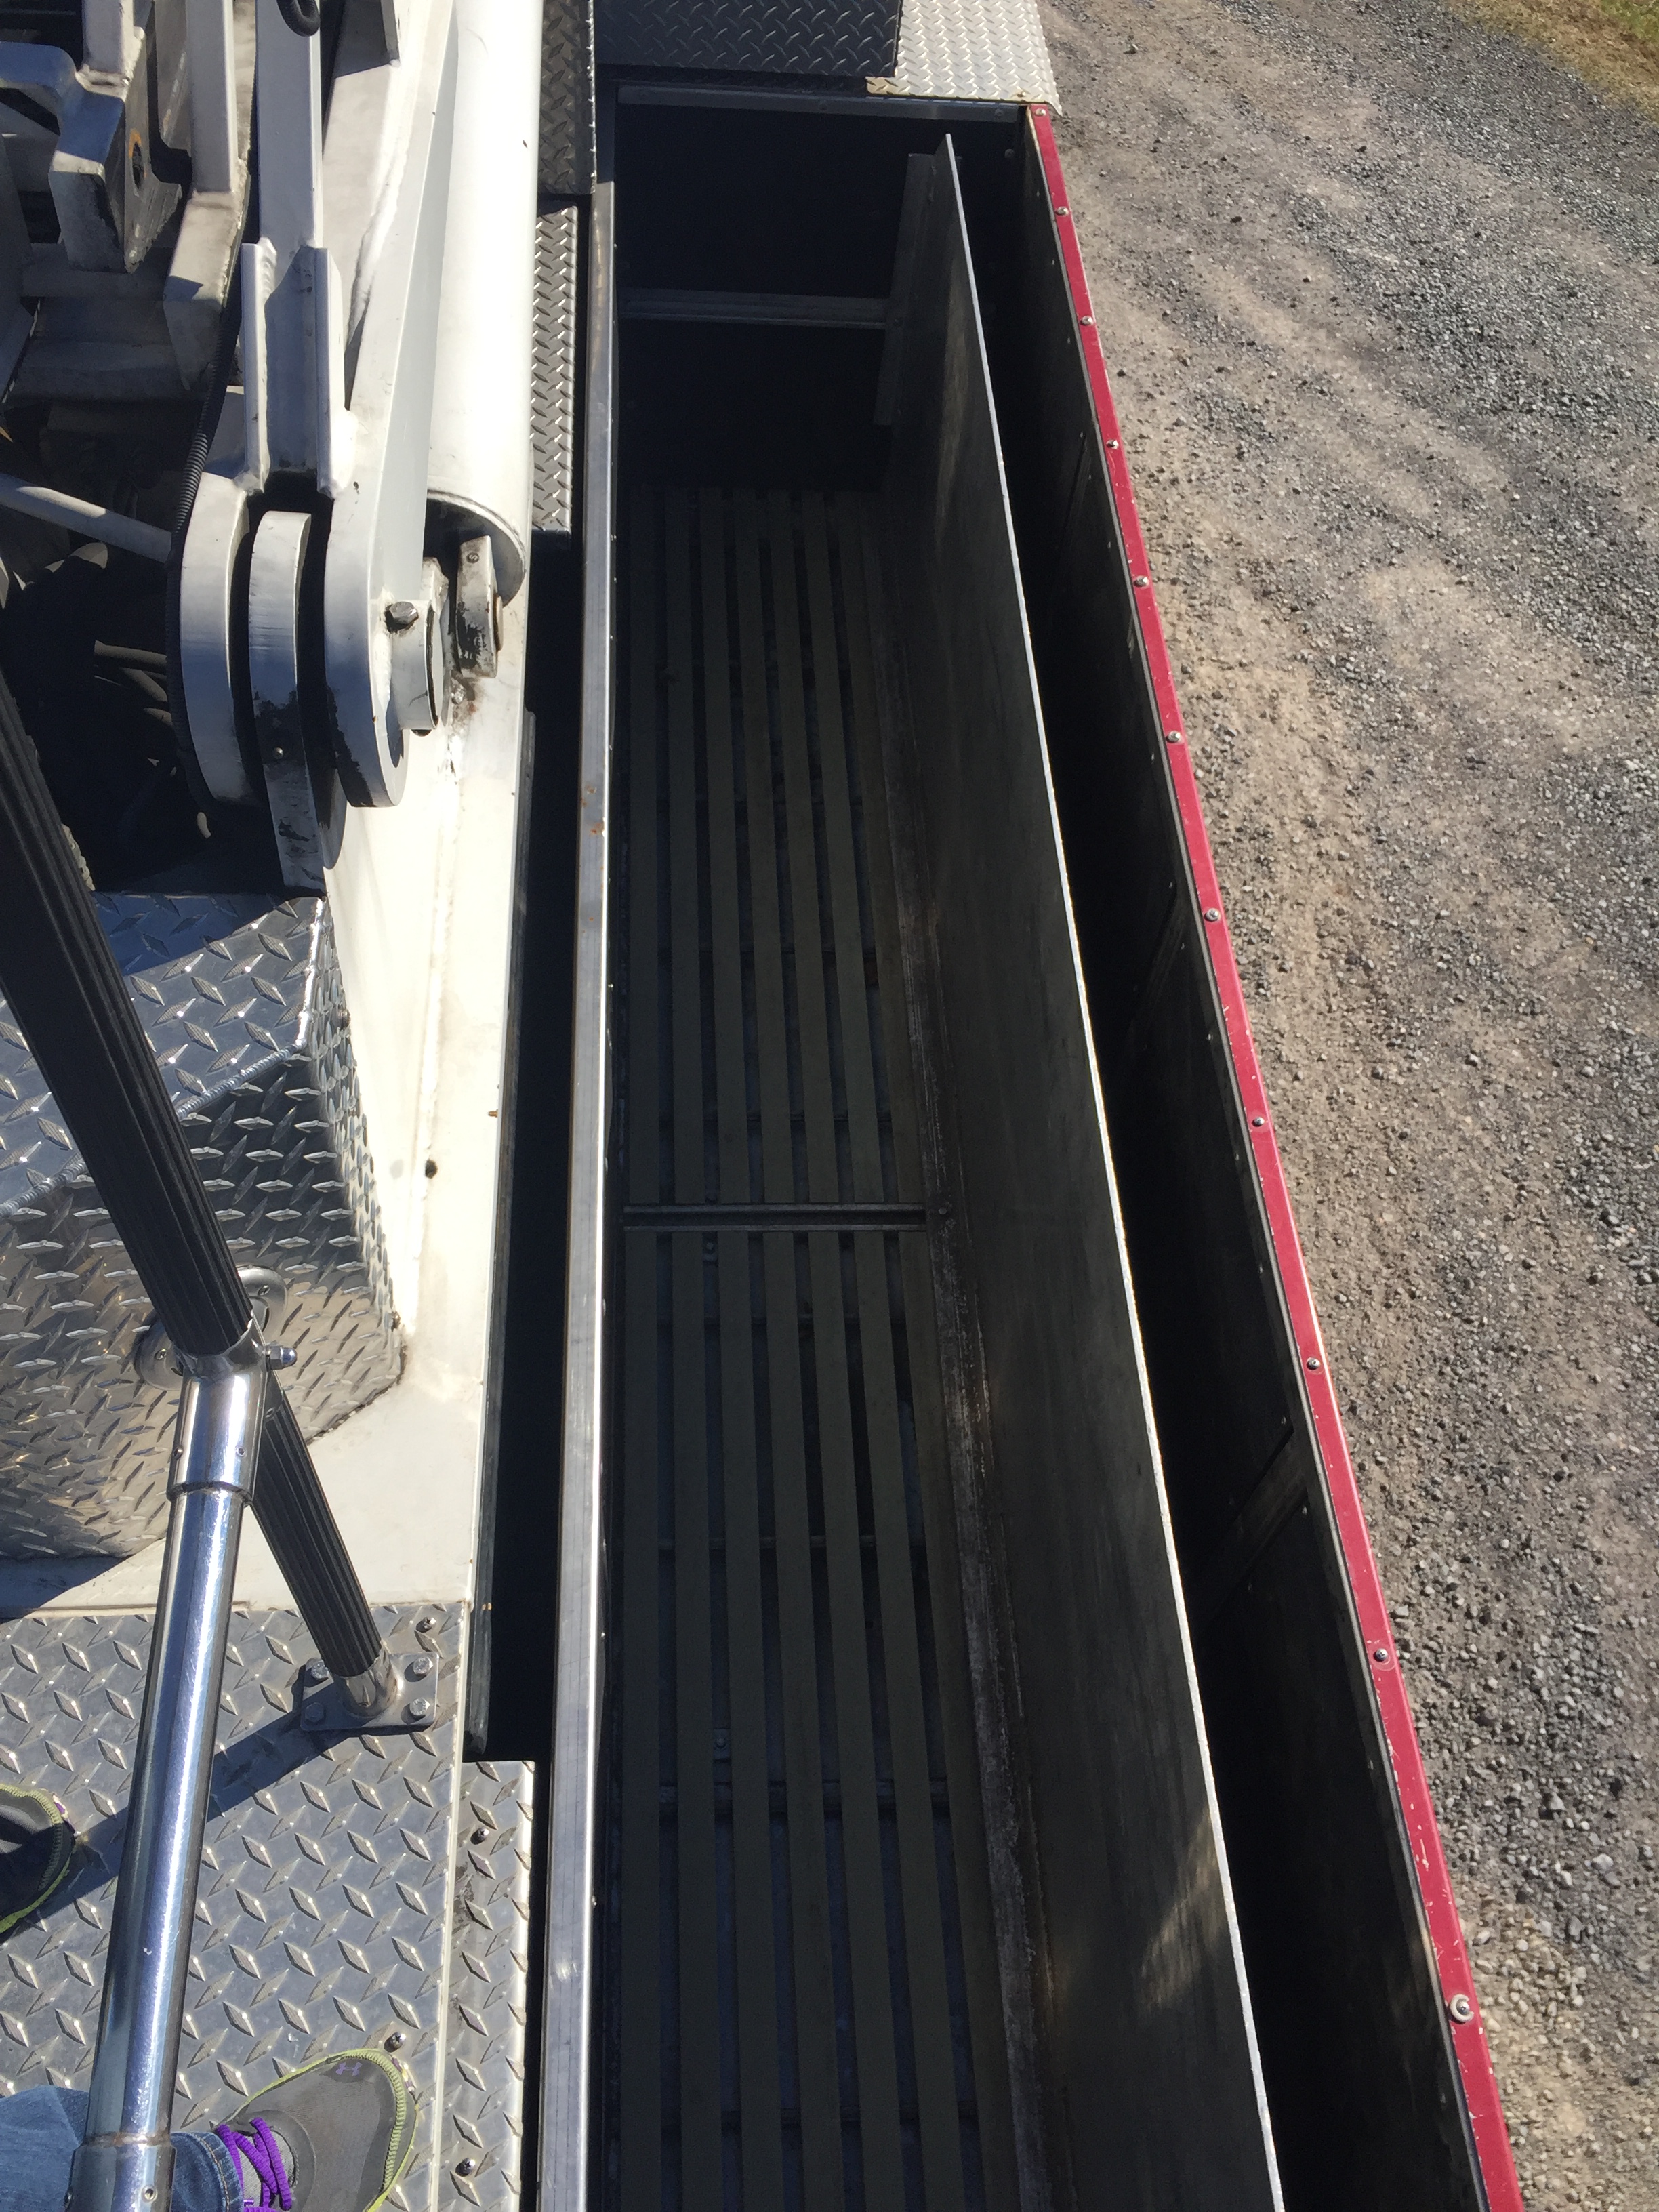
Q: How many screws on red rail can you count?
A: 11